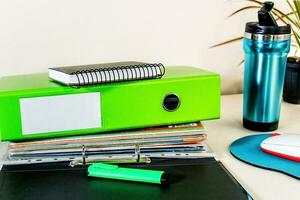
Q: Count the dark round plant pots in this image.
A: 1